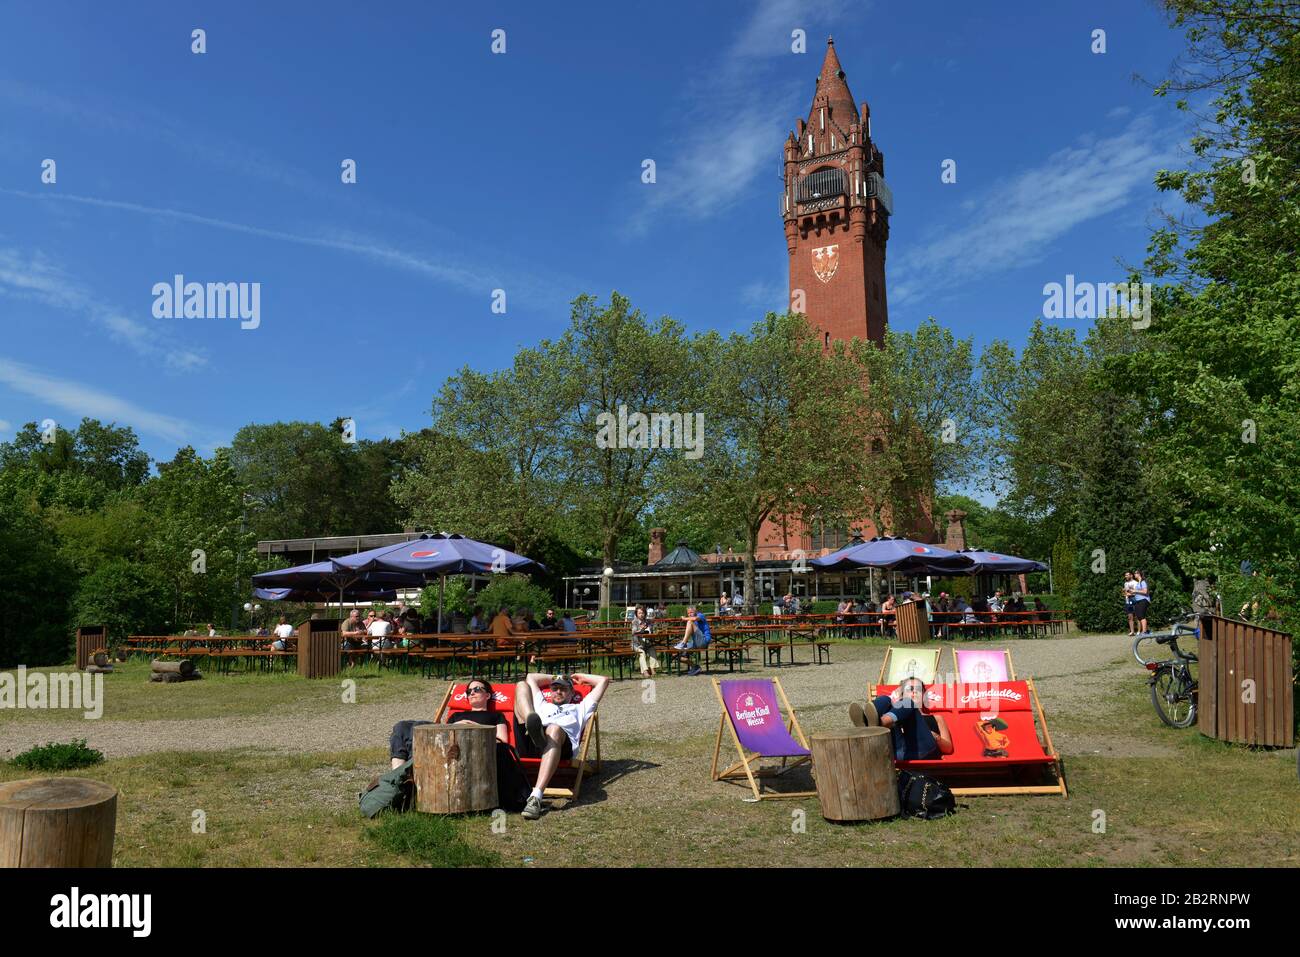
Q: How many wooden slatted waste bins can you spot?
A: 4